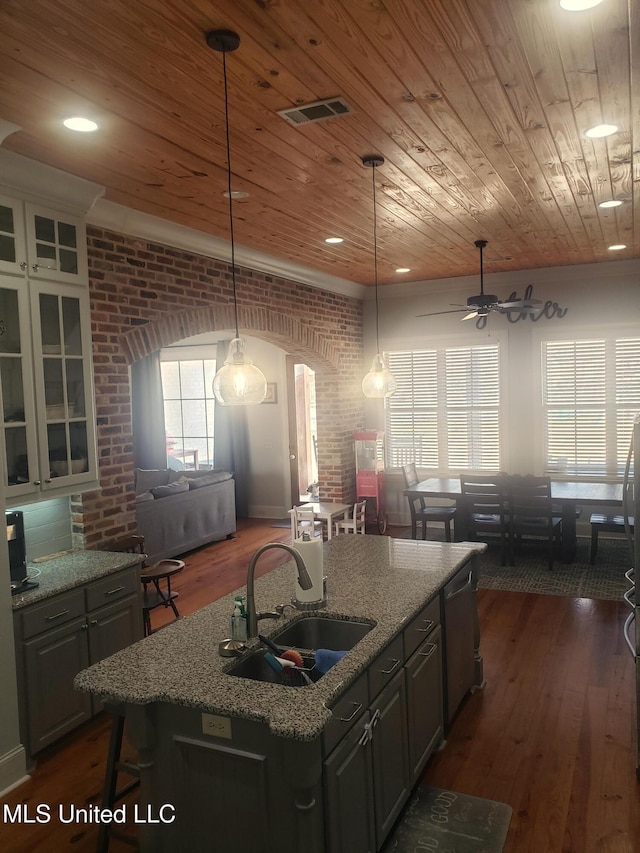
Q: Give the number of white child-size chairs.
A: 2